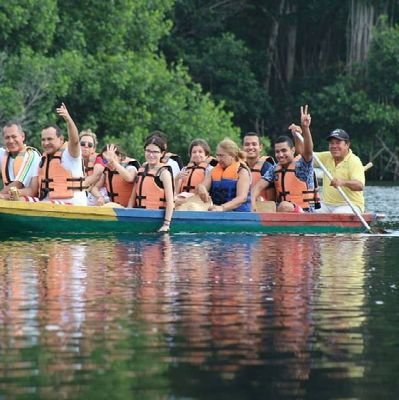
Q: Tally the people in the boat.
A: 11